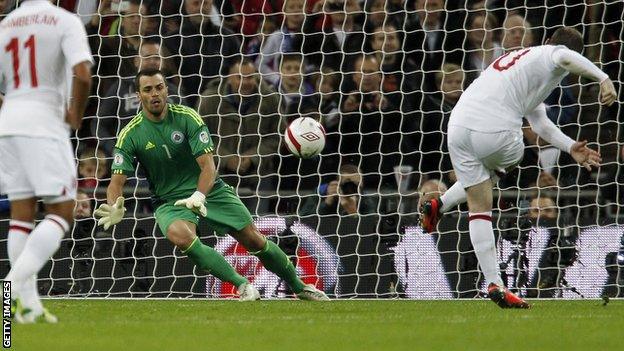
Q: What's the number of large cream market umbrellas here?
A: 0